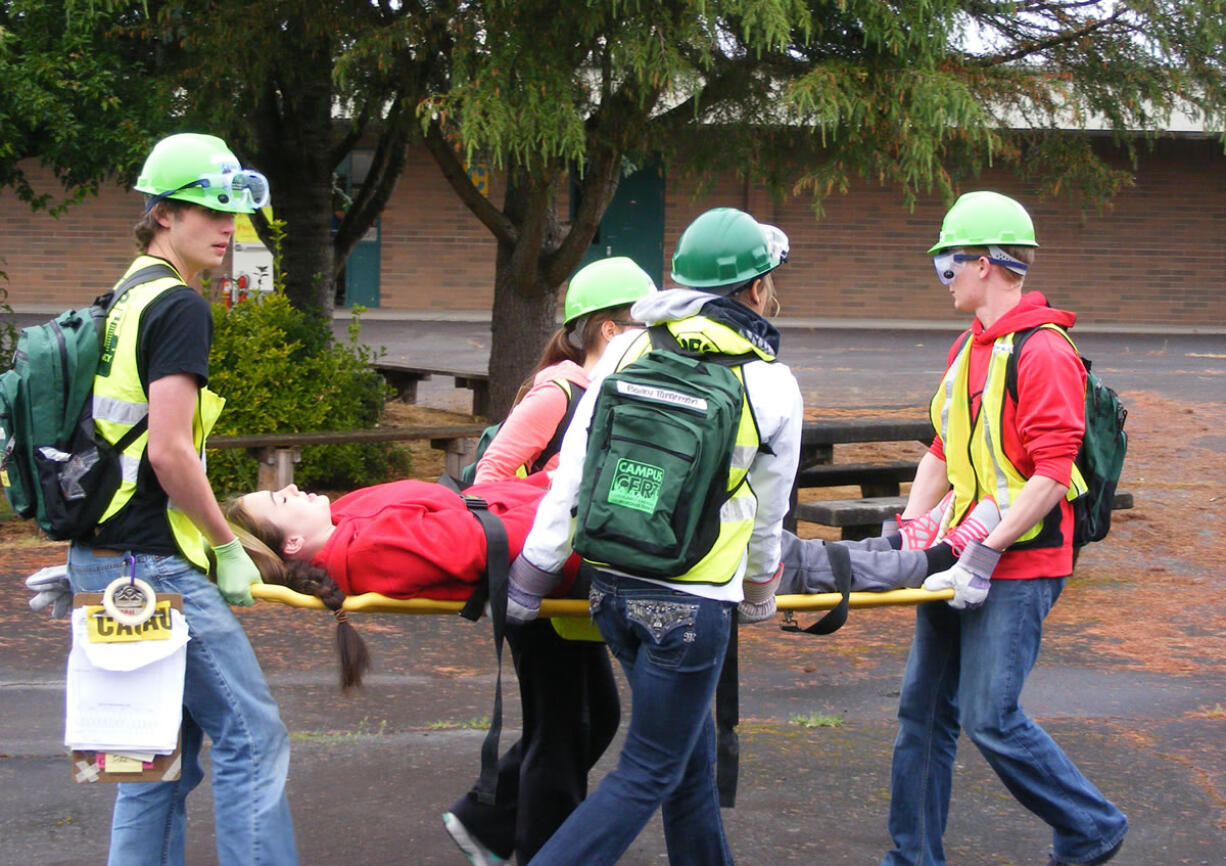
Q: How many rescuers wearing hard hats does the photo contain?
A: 4